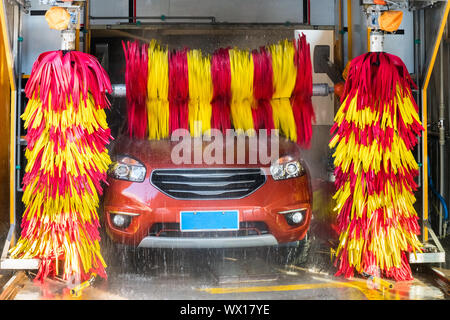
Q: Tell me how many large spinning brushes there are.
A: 3